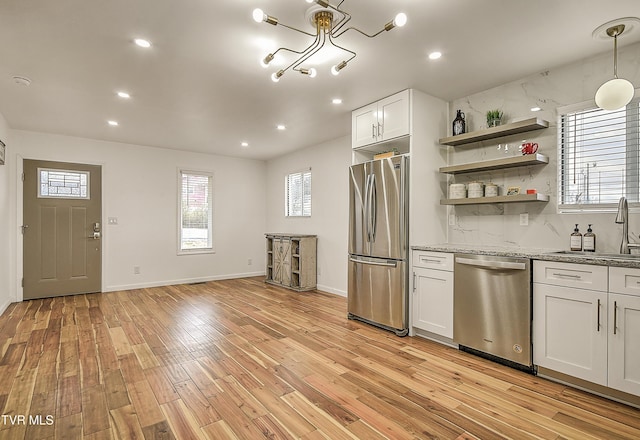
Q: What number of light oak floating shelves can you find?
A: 3